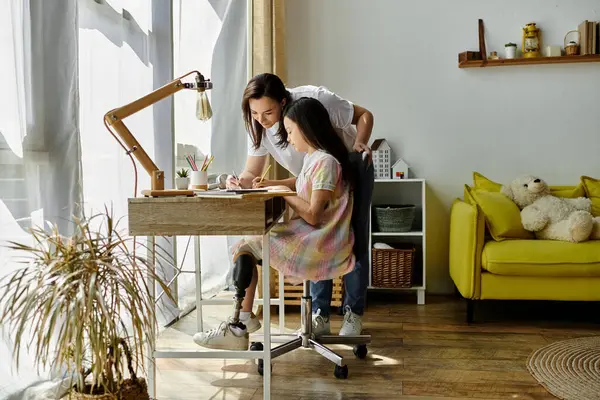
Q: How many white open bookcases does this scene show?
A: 1